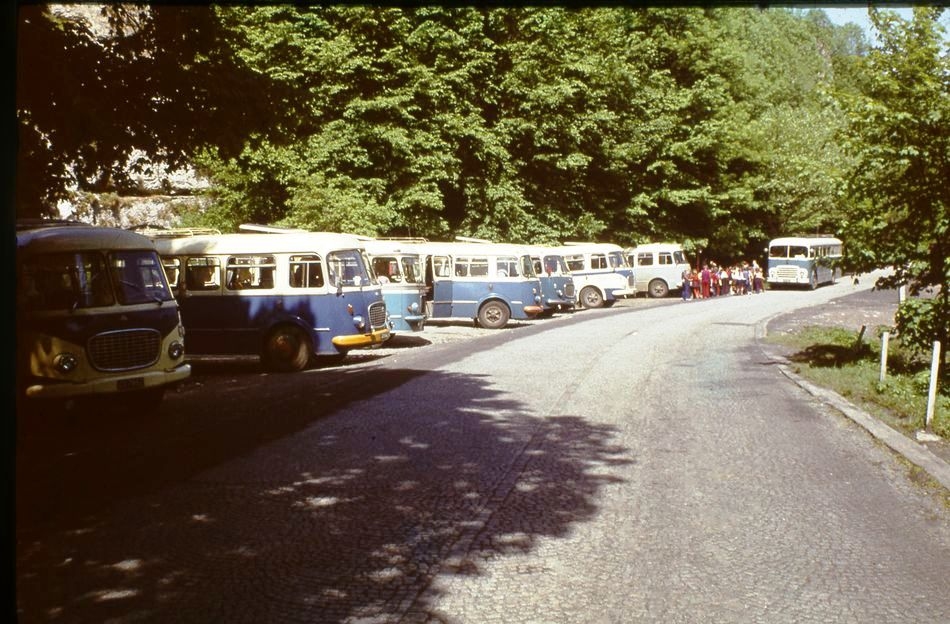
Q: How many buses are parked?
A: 7